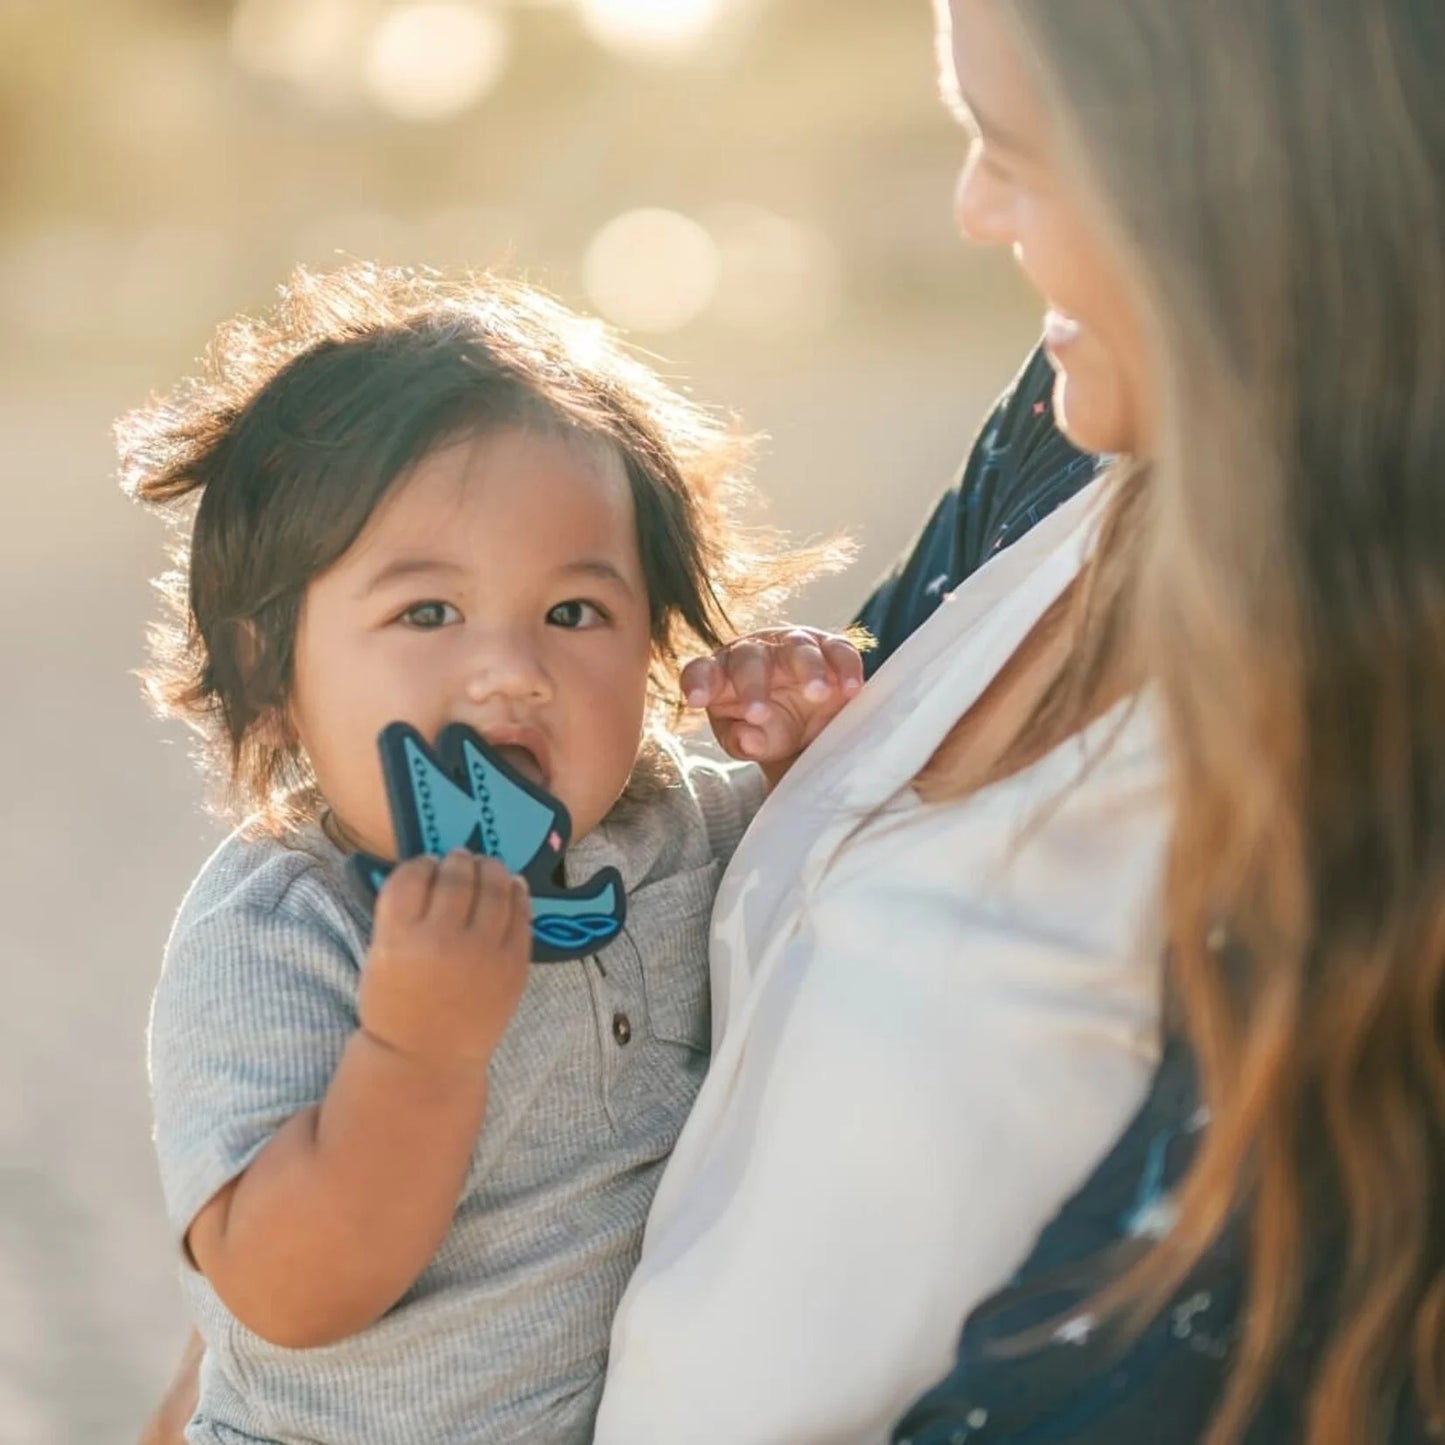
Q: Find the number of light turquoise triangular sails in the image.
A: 2